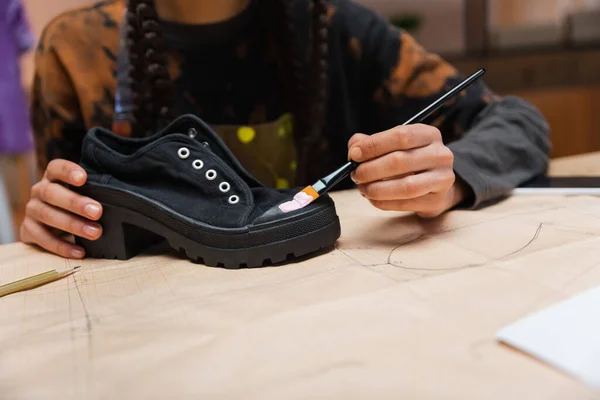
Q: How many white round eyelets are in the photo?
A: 5